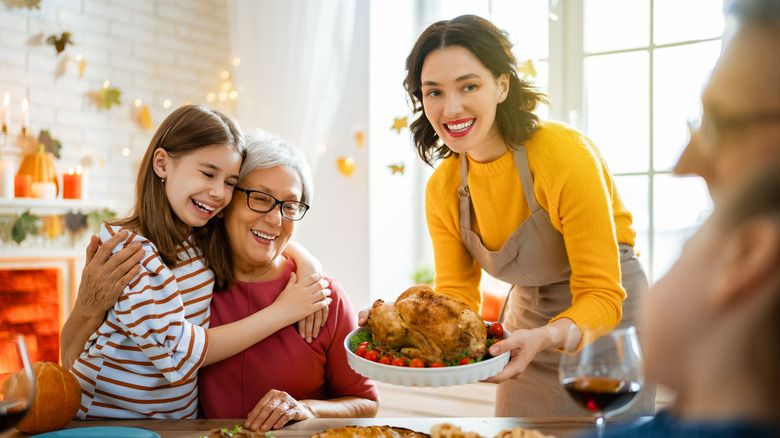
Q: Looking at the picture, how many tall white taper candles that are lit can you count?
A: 2